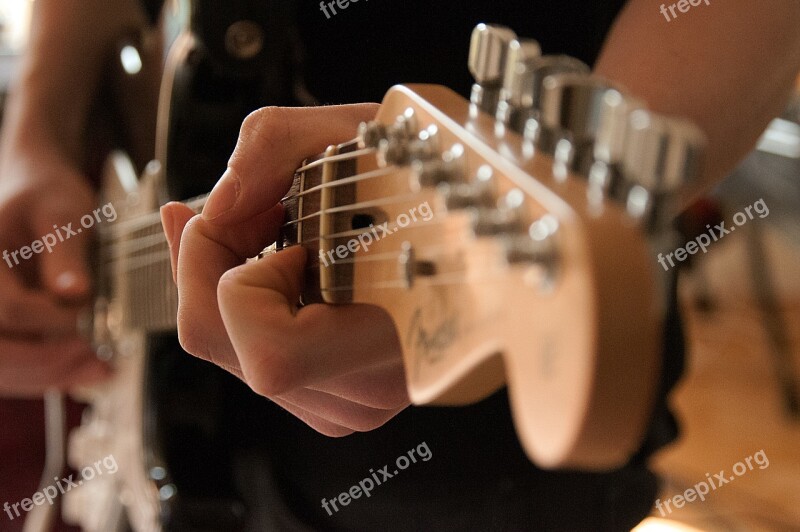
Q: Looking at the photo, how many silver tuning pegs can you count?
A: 6